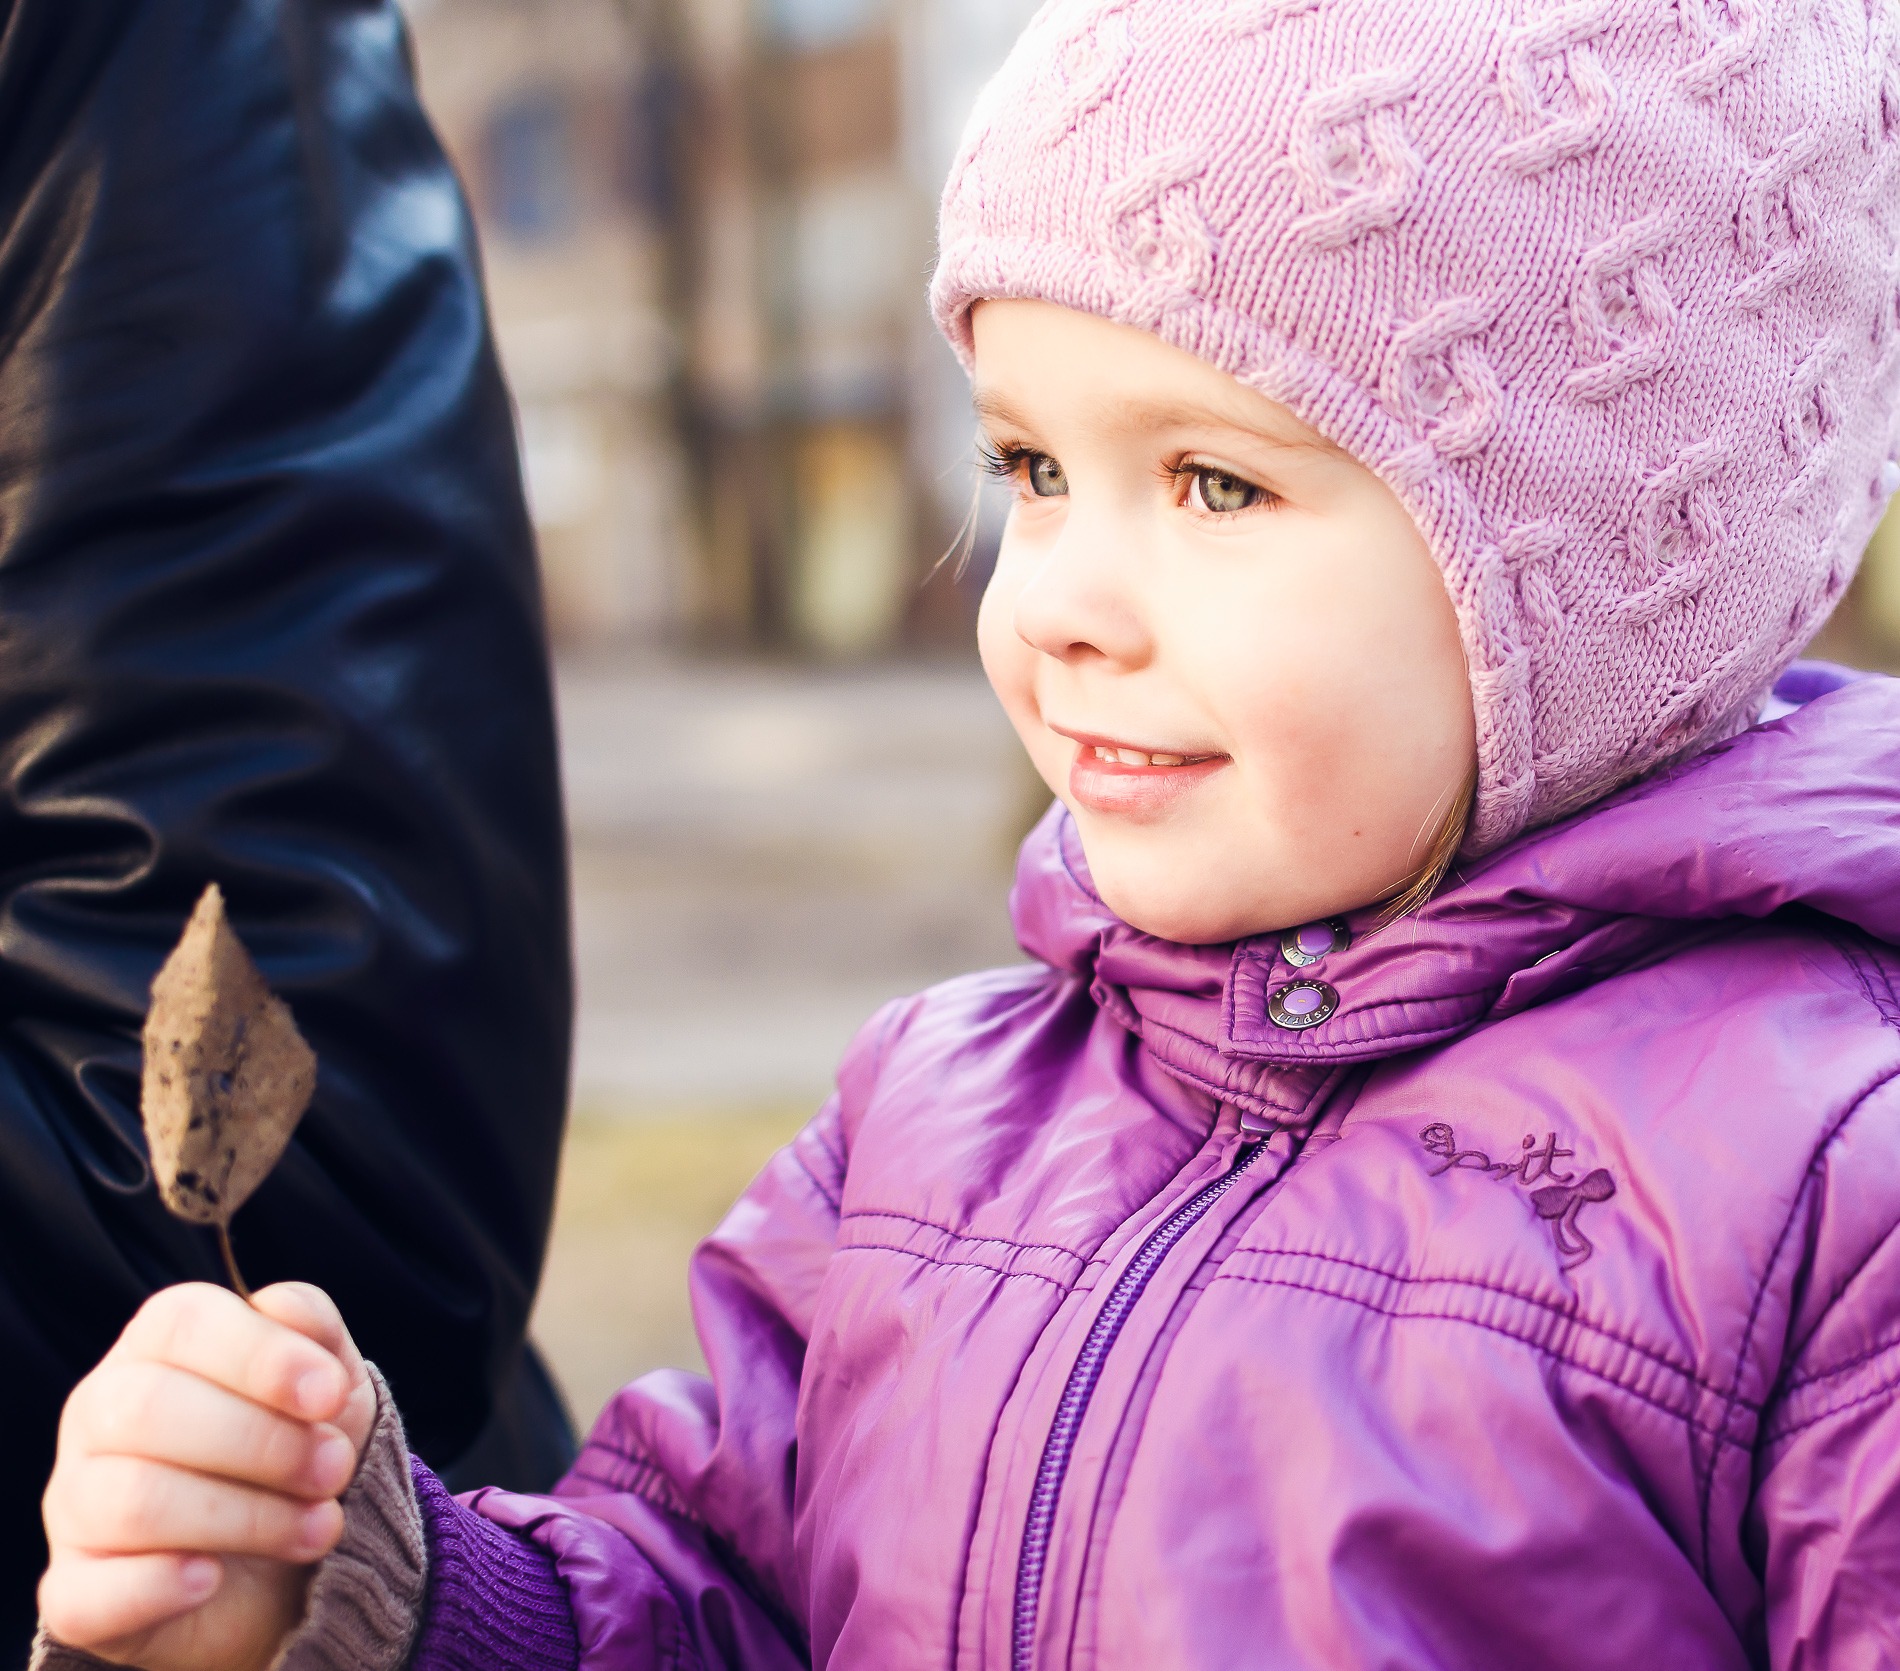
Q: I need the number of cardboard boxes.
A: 0